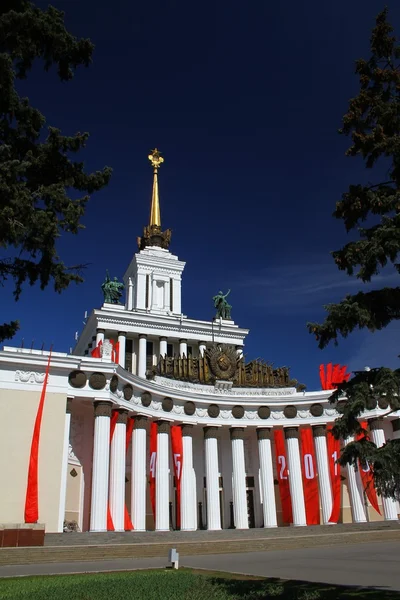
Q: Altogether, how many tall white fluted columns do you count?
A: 12